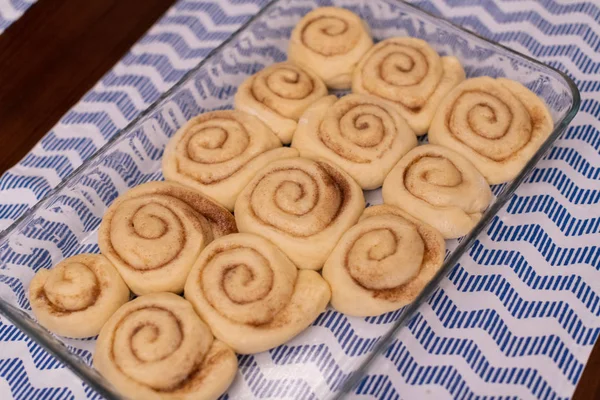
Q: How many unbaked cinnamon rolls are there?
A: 13